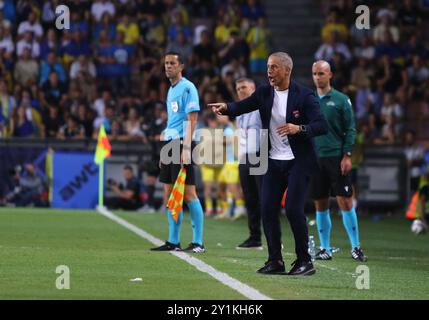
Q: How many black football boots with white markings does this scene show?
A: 4